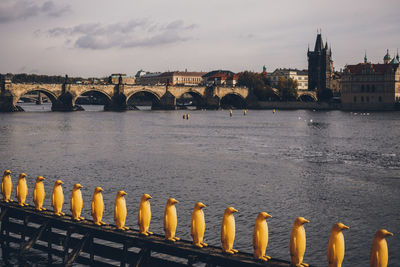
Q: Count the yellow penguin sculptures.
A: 15